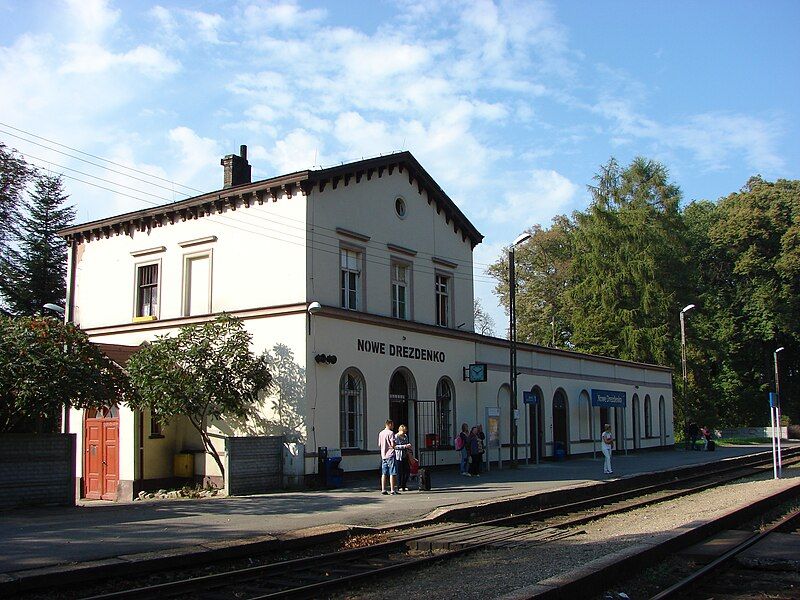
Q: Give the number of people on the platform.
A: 8